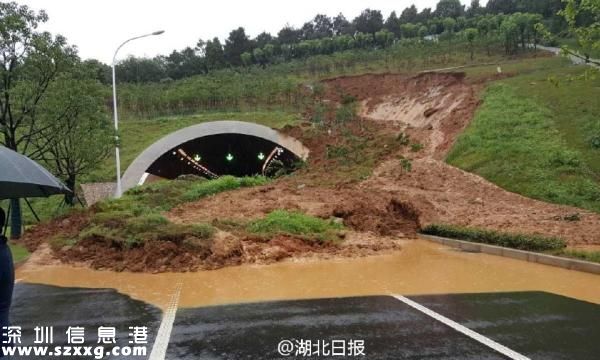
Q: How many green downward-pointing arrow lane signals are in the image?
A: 3